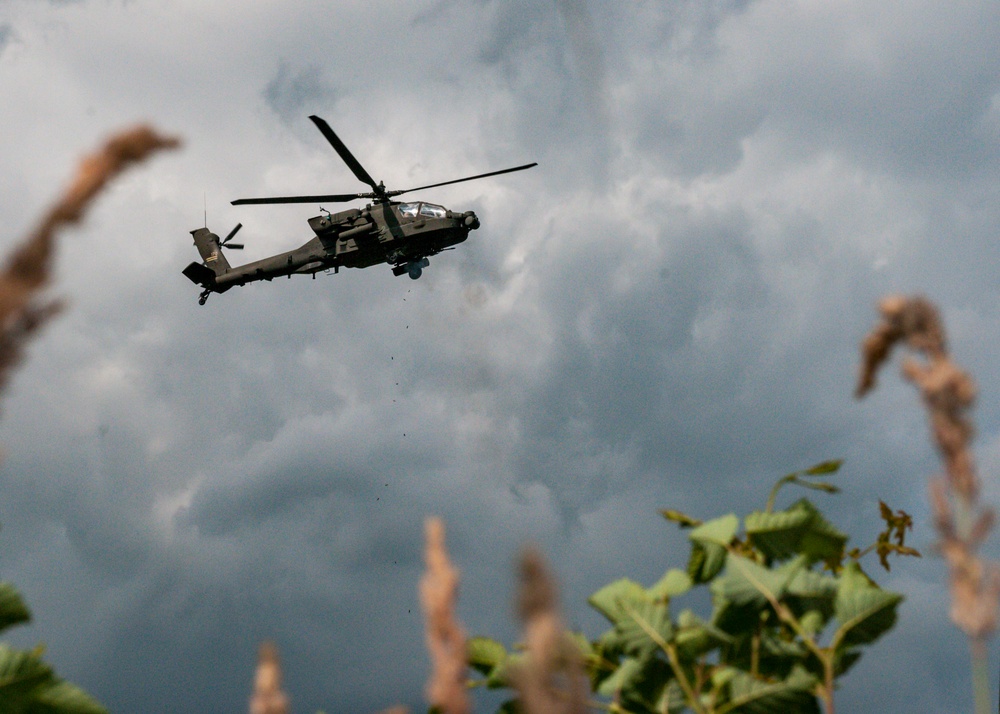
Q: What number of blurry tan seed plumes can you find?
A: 5